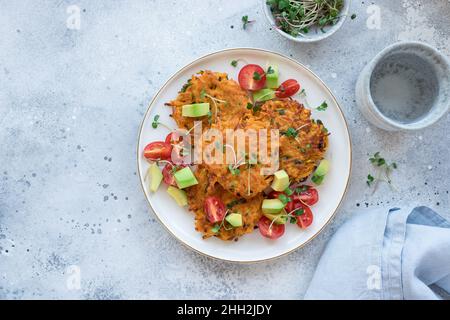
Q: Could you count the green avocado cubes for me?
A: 11